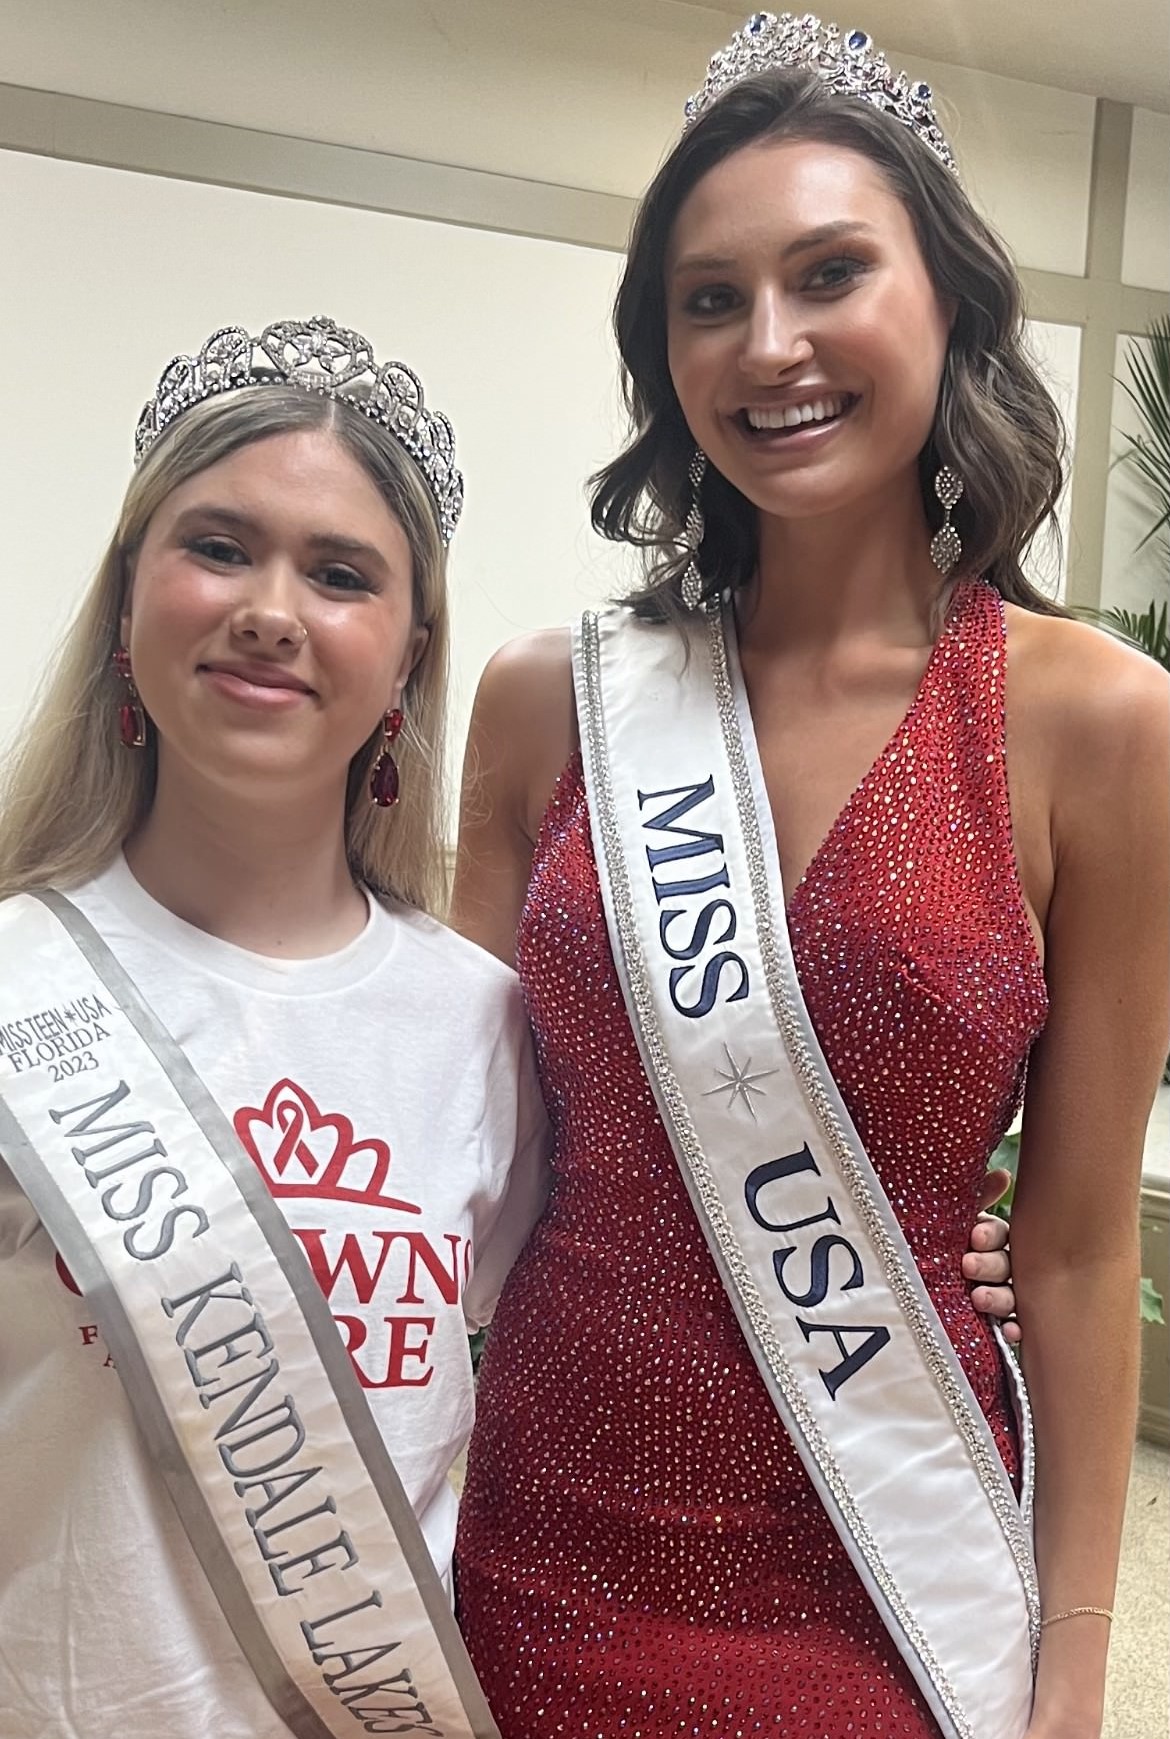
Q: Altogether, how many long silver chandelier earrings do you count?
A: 2